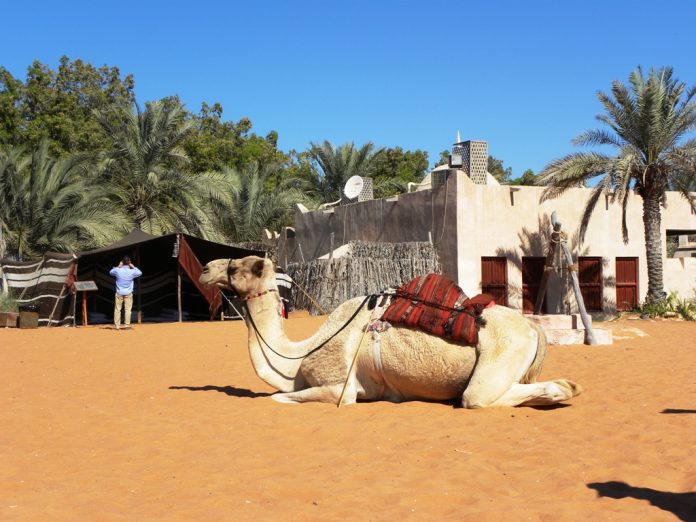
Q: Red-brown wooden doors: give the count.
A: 4